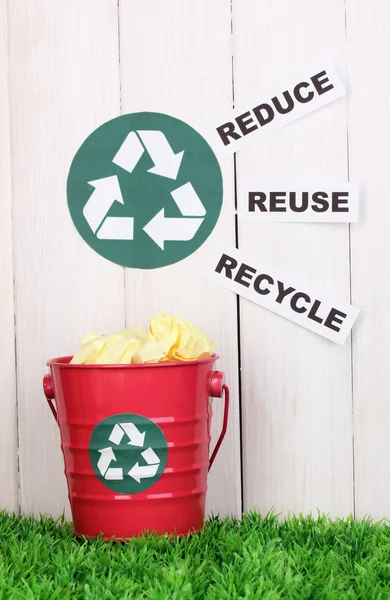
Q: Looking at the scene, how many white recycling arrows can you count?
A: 6